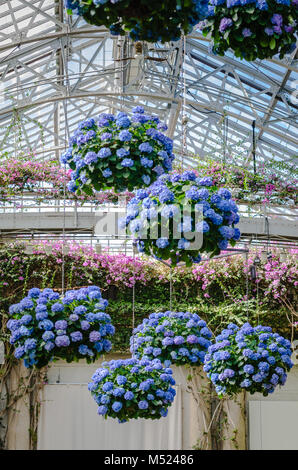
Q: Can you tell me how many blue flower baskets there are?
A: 8